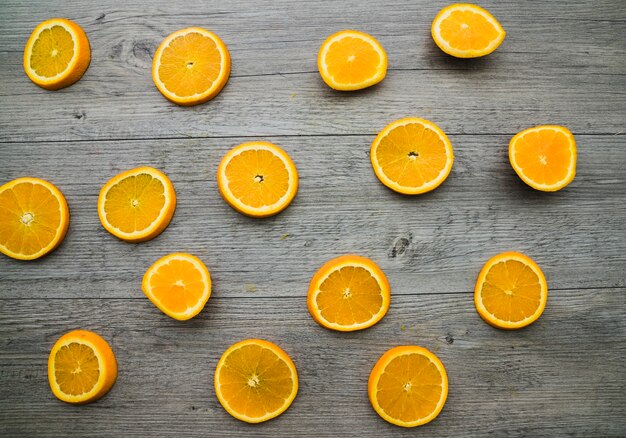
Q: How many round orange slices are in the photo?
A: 15